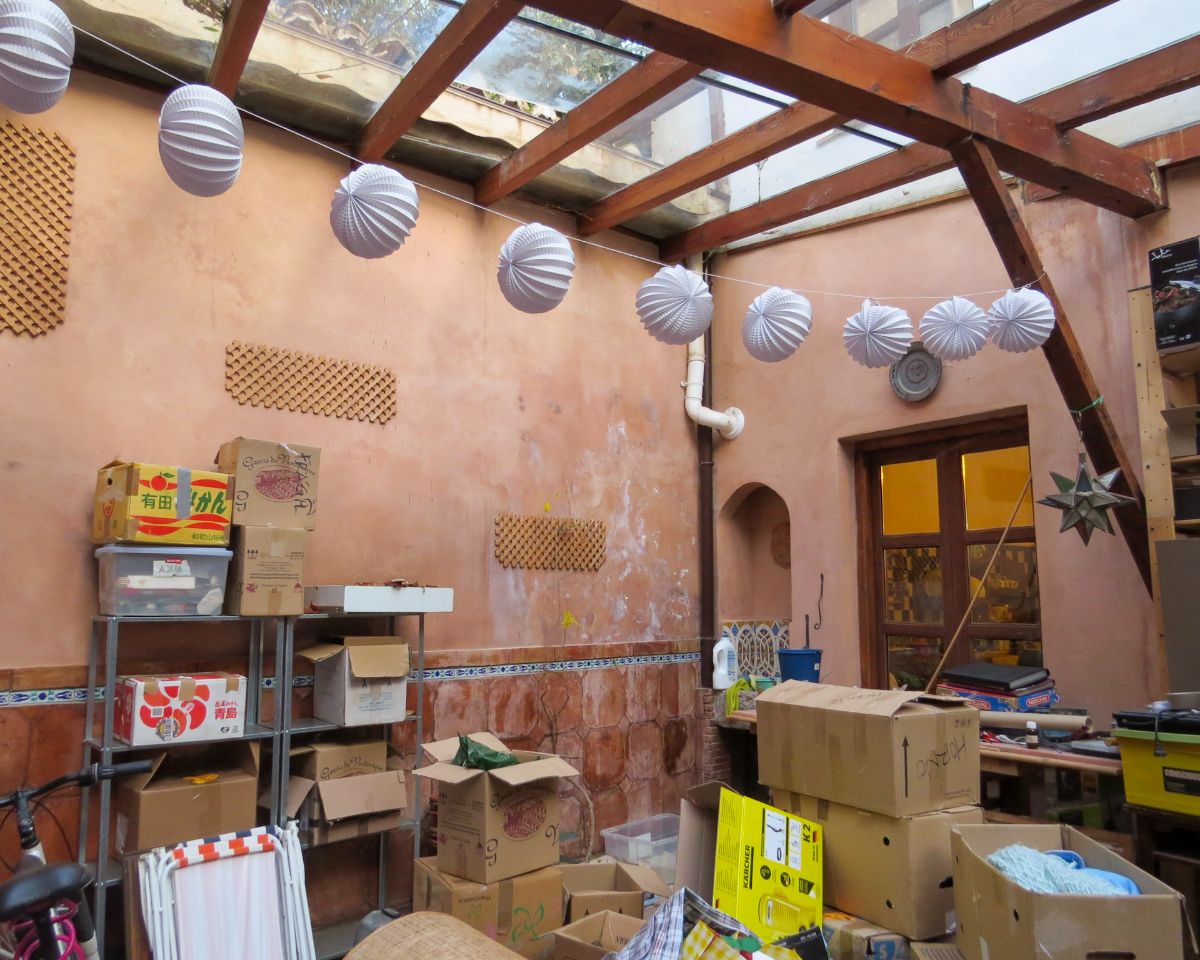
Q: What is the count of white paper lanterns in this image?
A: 9